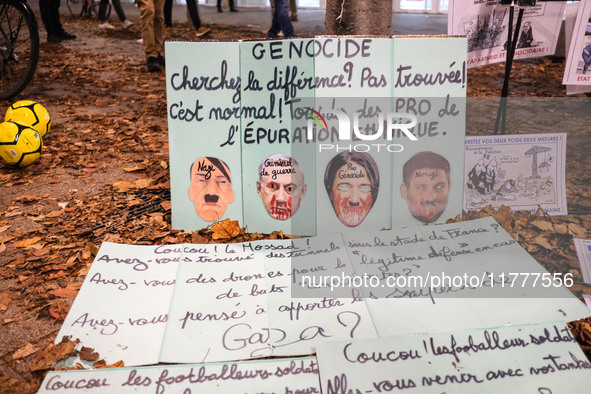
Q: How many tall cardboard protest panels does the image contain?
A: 4